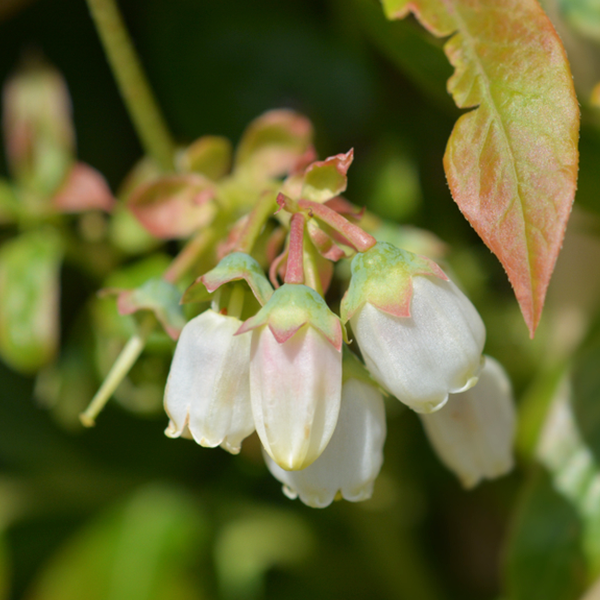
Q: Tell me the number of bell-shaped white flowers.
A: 5